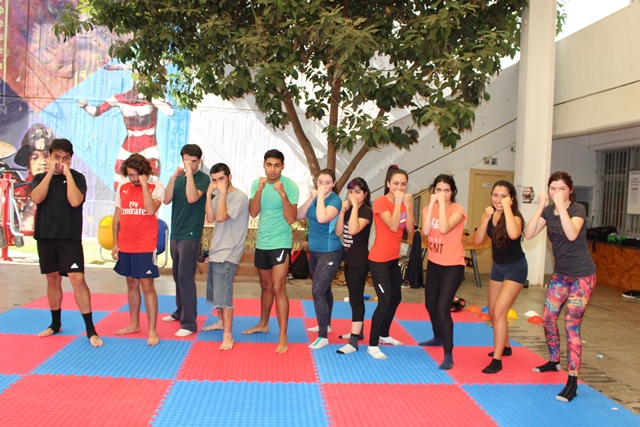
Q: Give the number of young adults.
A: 11